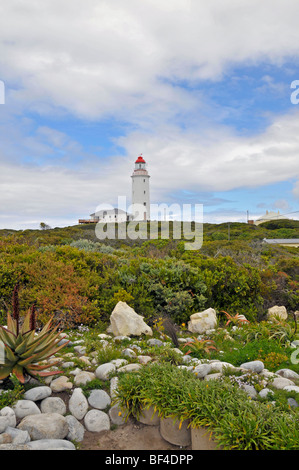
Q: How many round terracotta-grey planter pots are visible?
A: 3